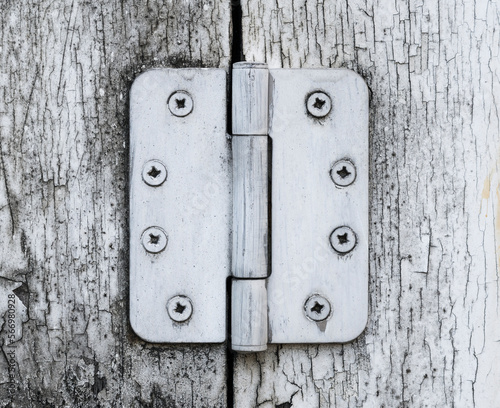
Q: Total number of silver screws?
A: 8